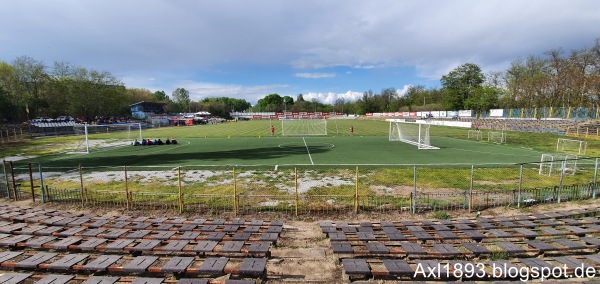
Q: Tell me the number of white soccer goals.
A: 7